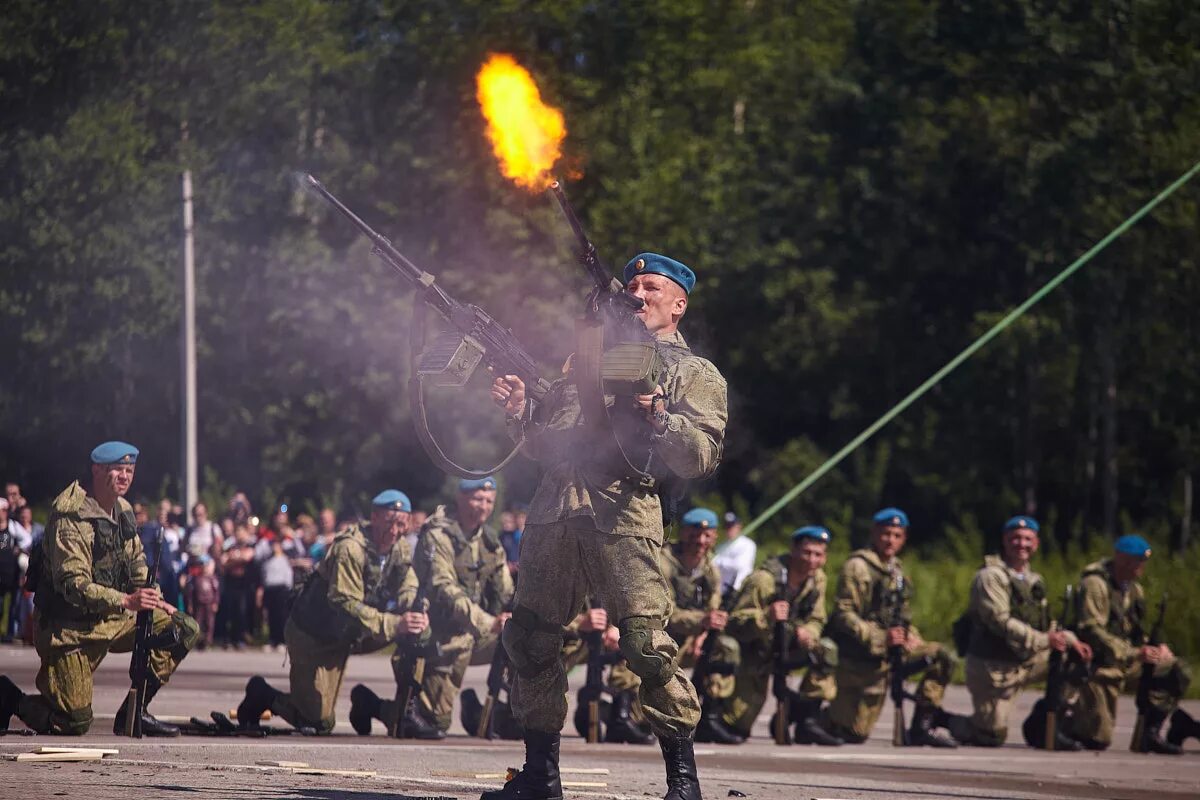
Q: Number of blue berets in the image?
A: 9